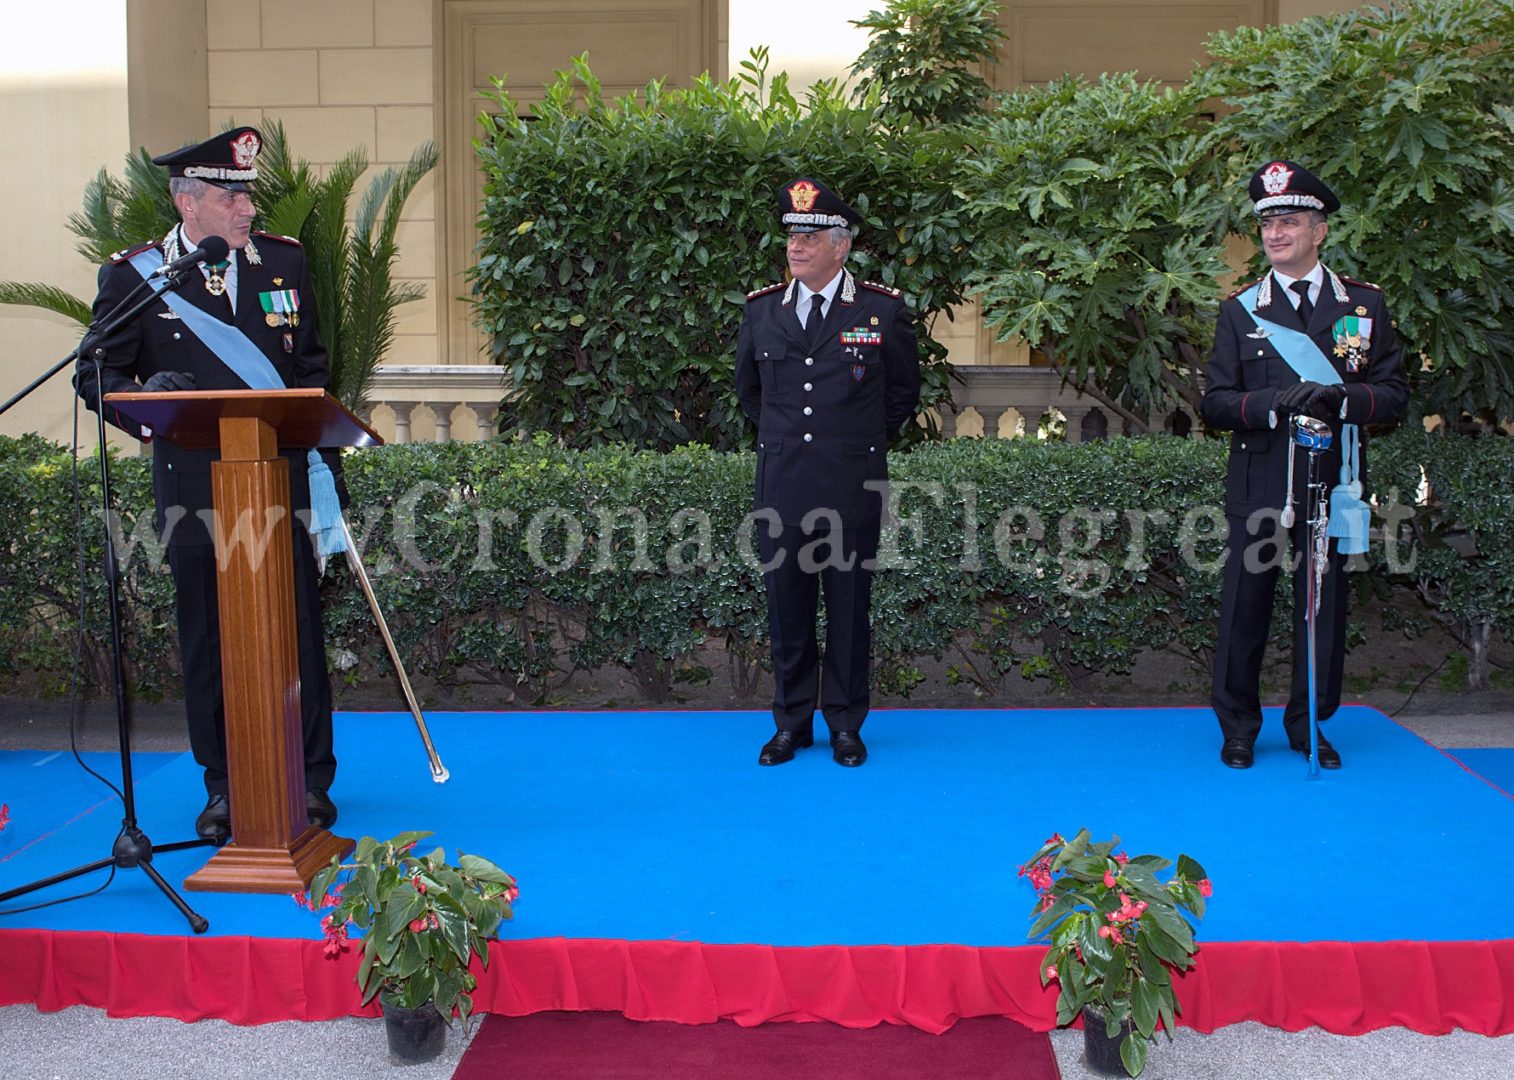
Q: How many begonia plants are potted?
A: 2